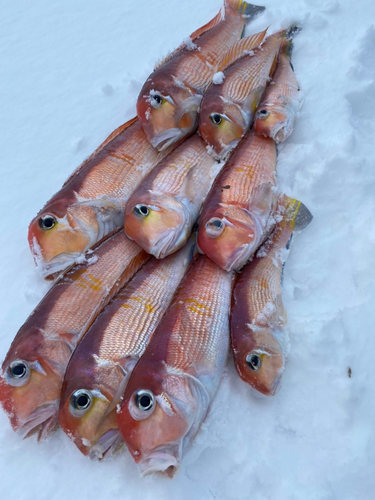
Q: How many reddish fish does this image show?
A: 10